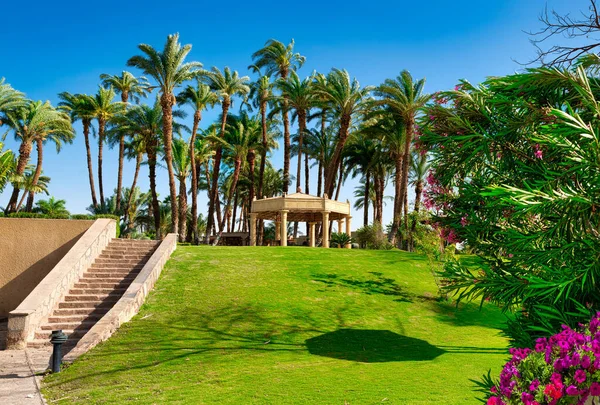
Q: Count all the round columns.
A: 7